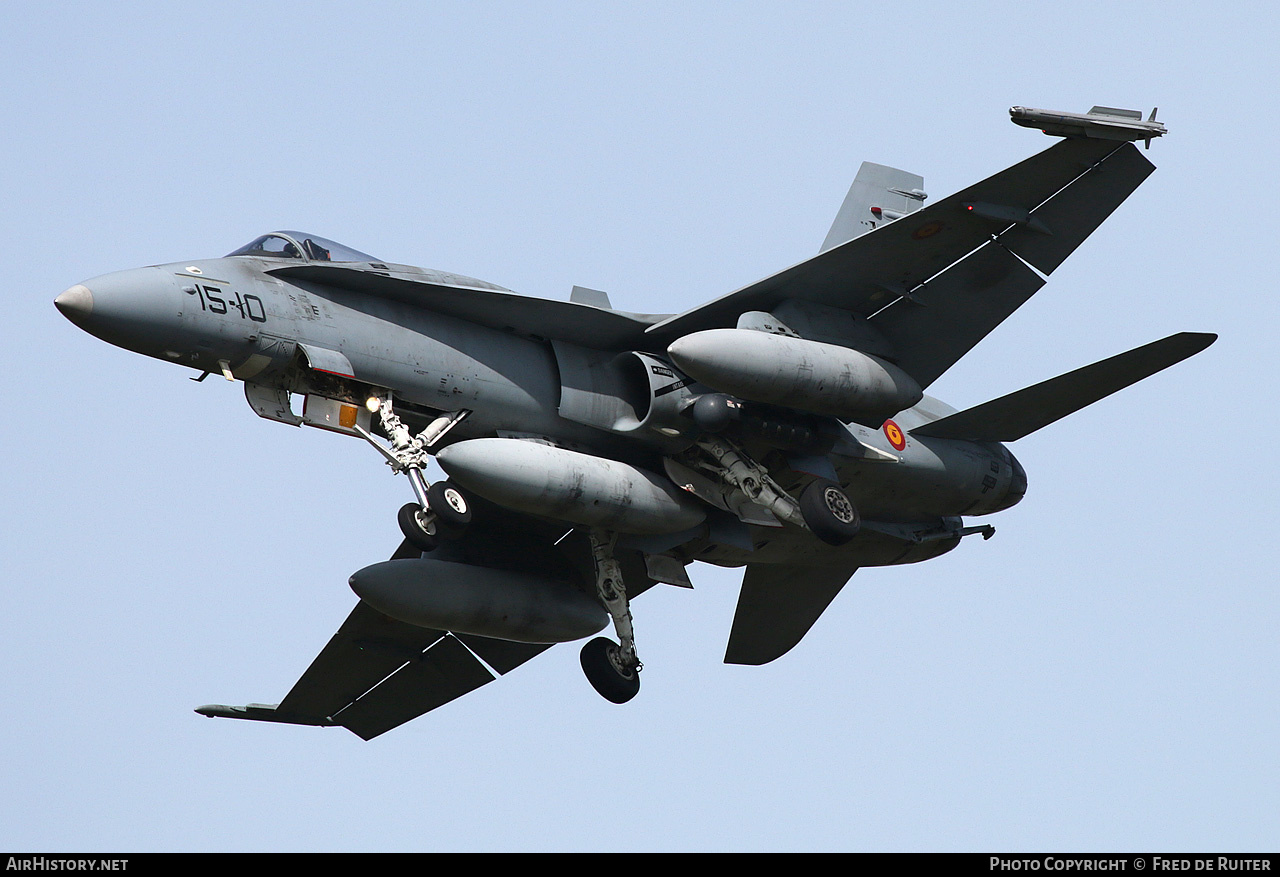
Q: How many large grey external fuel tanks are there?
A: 3